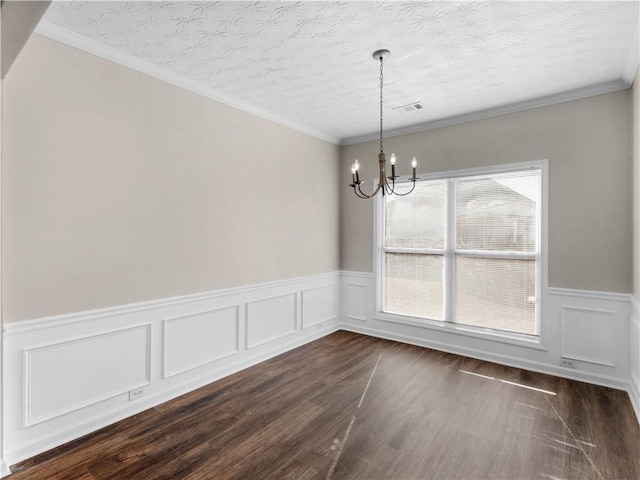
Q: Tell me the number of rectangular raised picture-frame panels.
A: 6